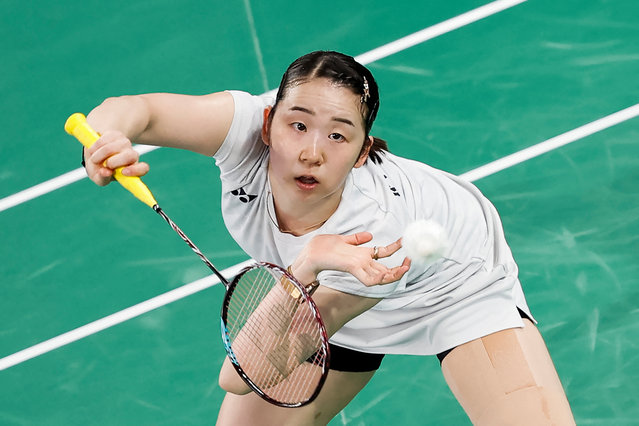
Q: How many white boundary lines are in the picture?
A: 2